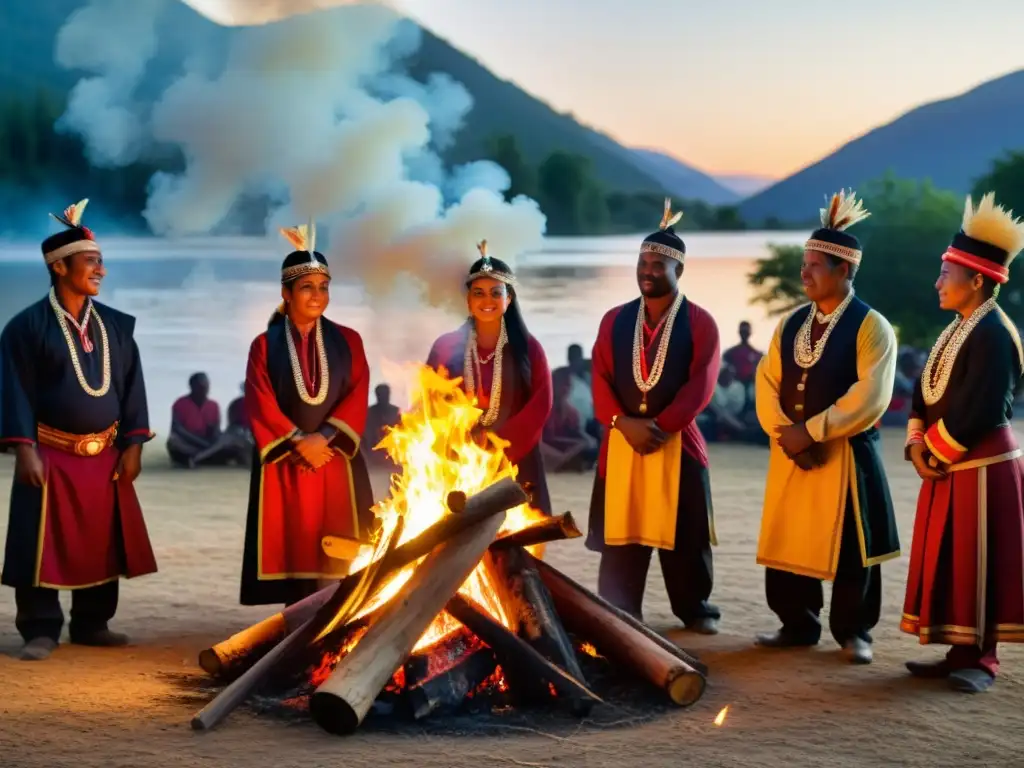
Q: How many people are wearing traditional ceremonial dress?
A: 6